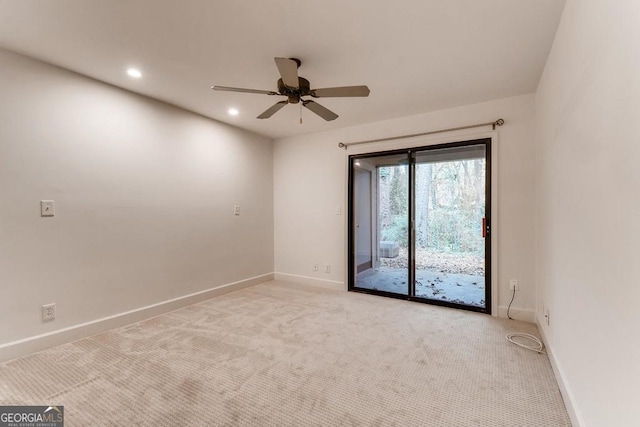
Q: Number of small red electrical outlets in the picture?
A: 0